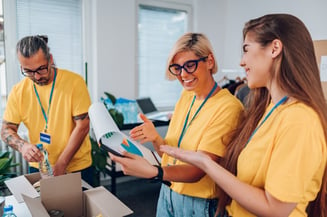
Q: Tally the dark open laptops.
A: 1